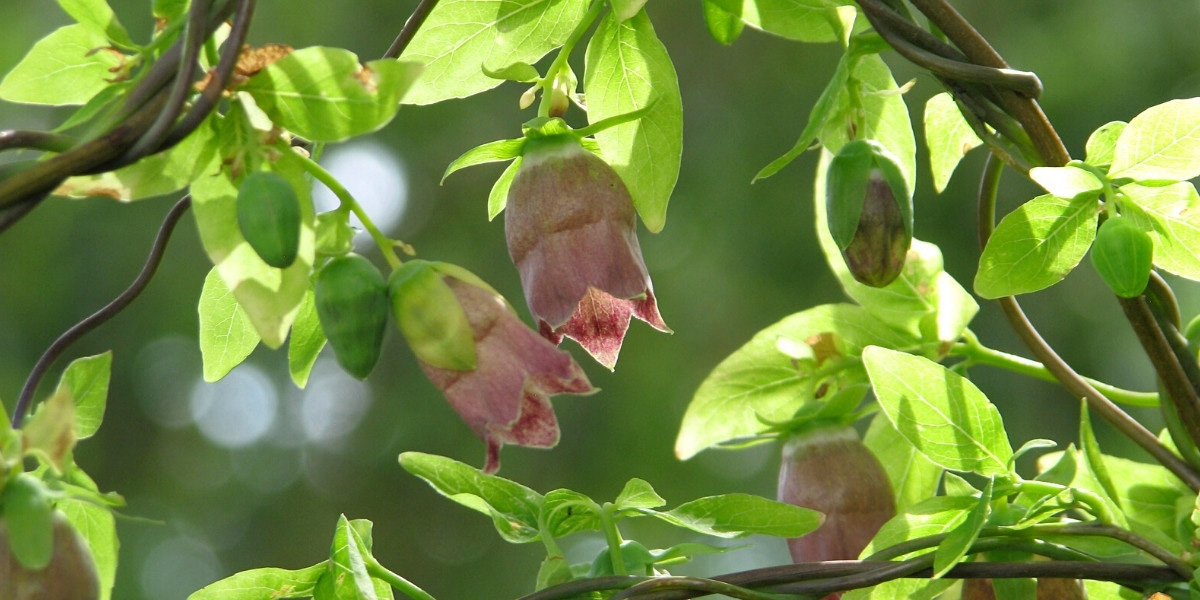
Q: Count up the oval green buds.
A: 3